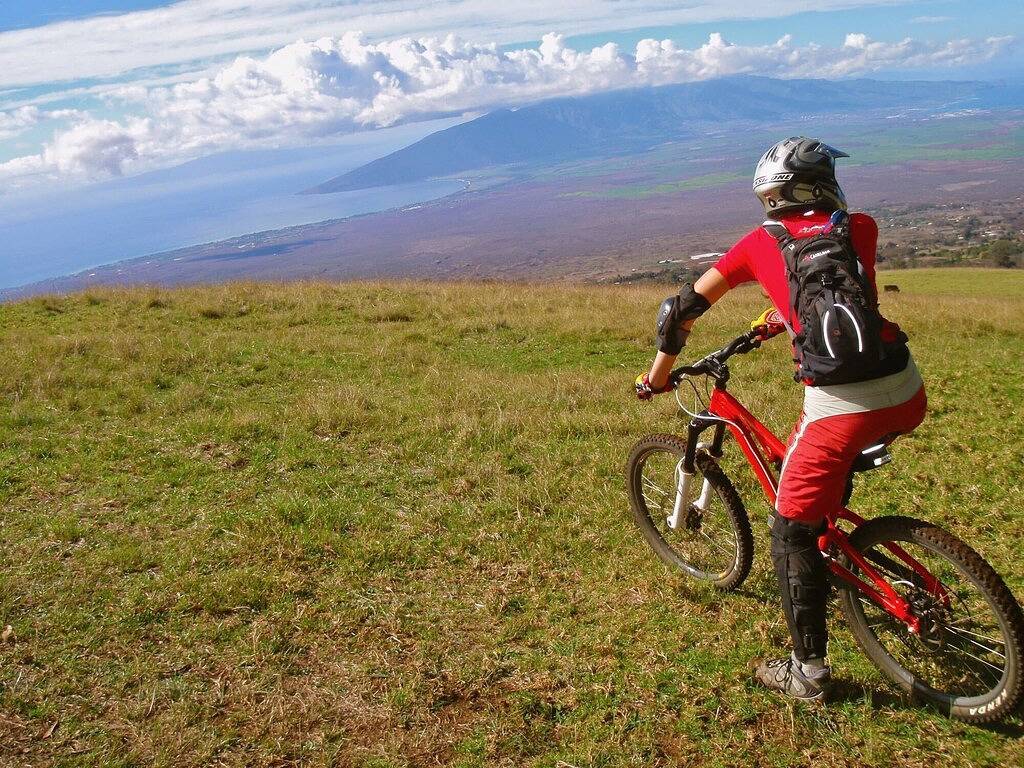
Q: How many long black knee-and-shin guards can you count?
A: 1